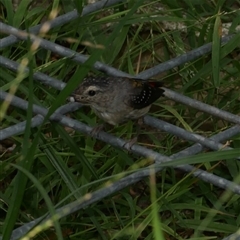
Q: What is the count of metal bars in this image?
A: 6